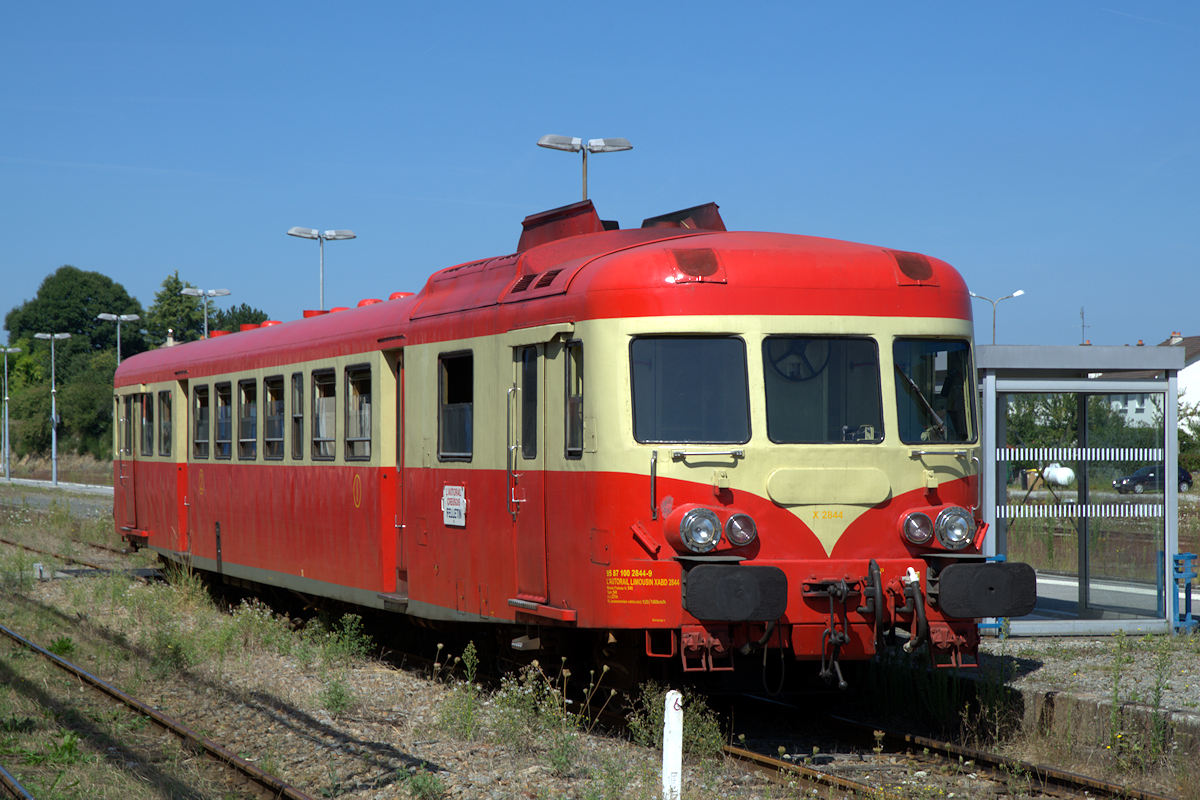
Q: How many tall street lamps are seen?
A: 7